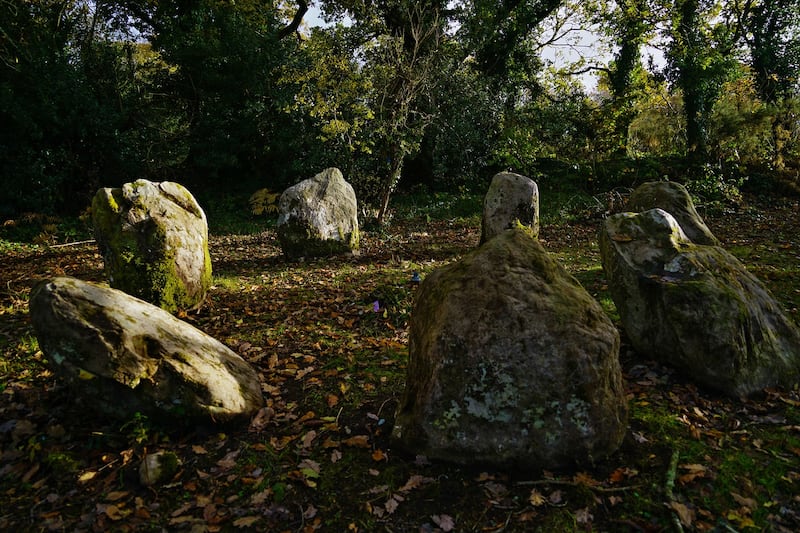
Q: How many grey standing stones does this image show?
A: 7